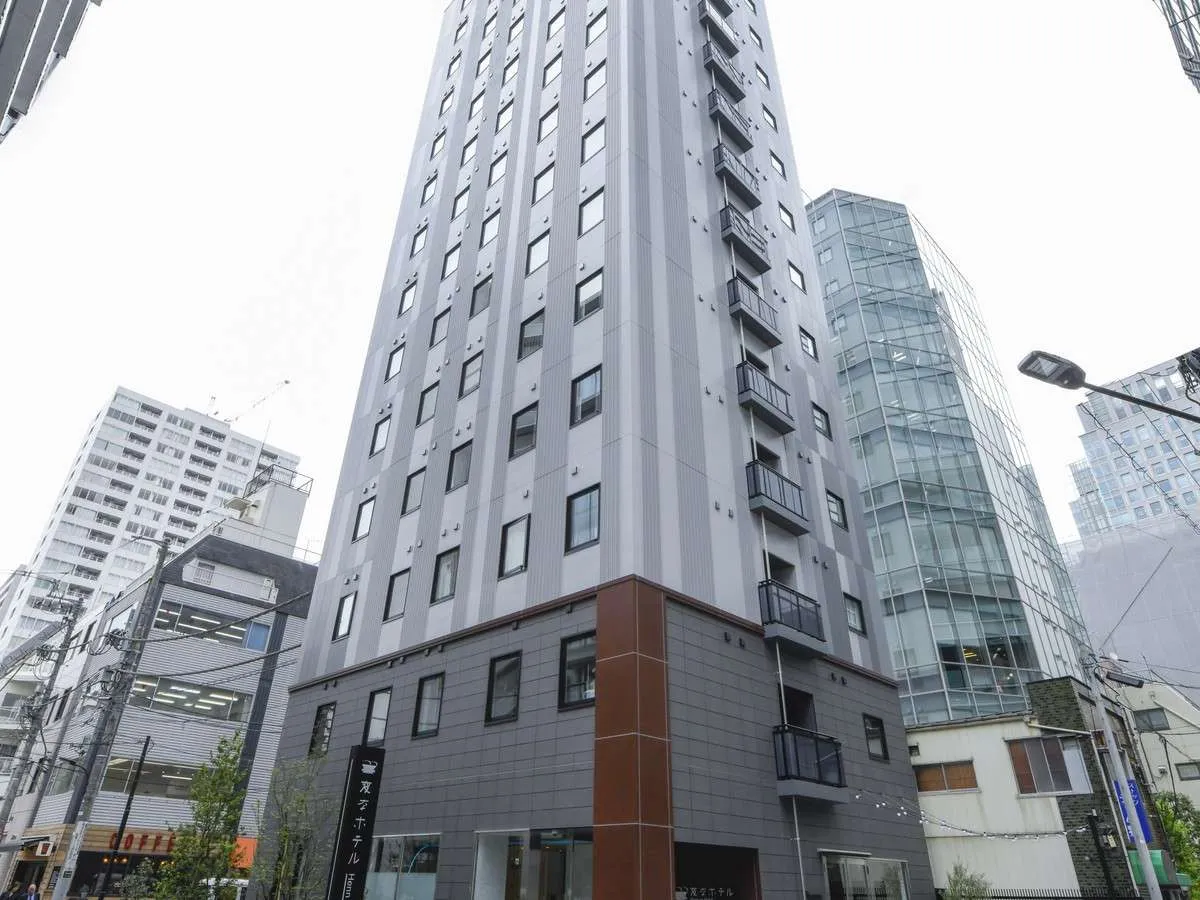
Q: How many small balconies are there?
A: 11